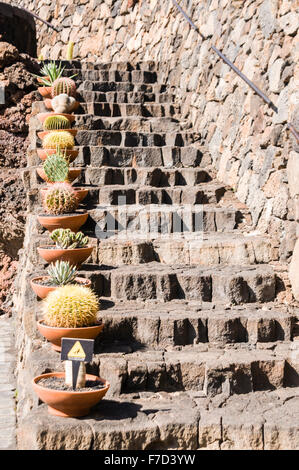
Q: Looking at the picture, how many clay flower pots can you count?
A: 13